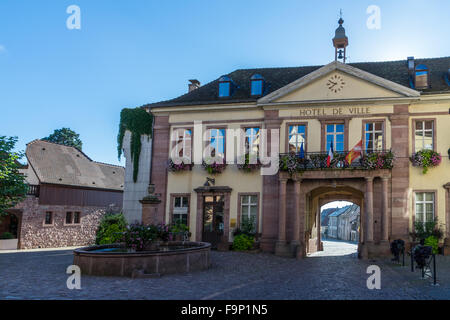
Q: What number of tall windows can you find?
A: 10